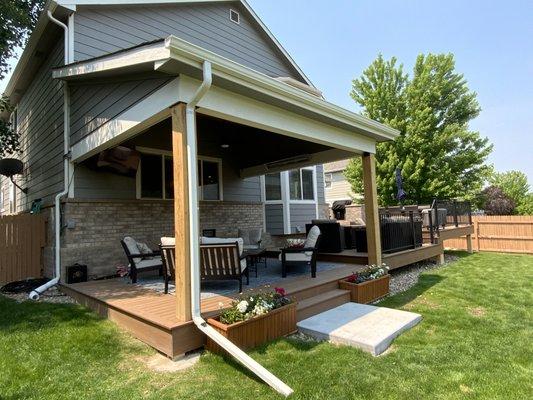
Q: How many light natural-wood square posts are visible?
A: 2